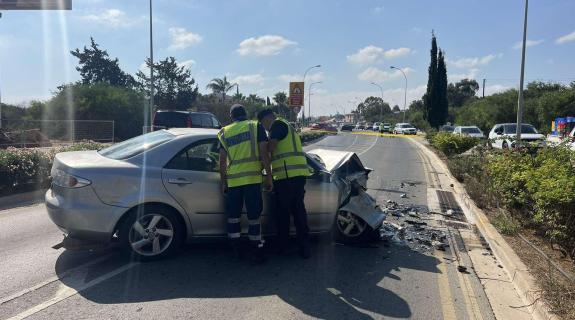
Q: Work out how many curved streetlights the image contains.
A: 4